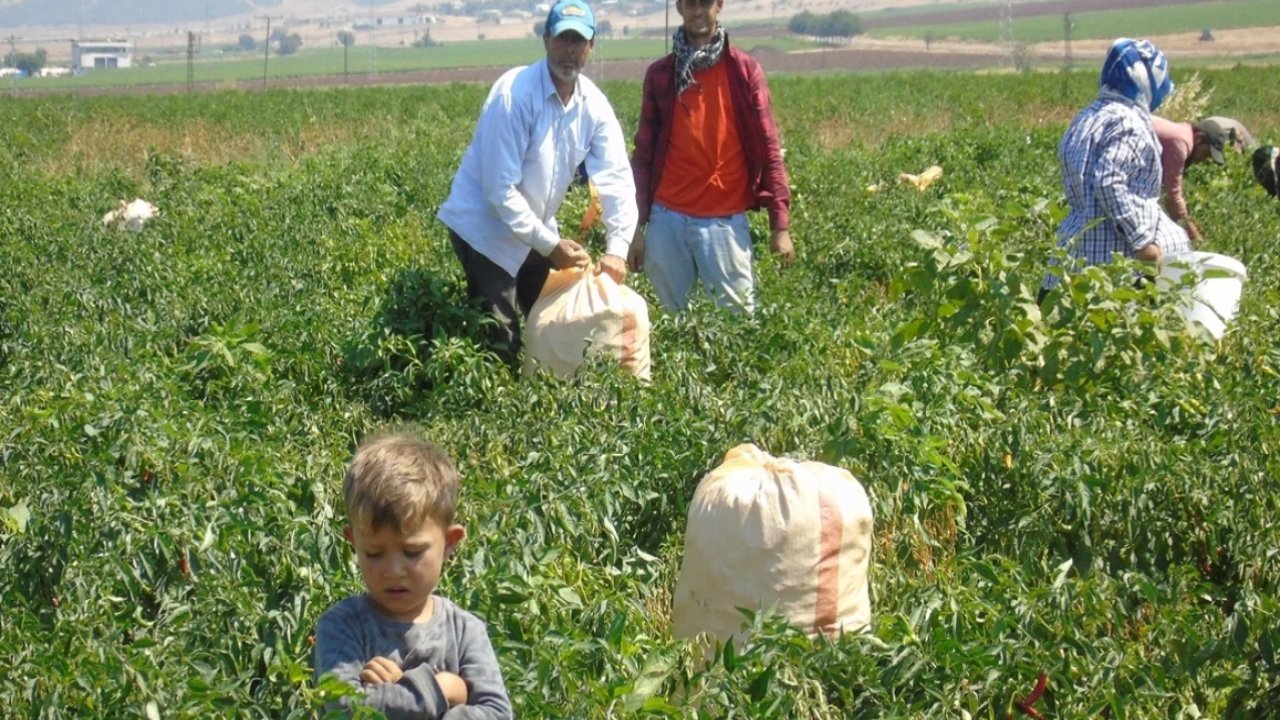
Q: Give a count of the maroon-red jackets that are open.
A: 1